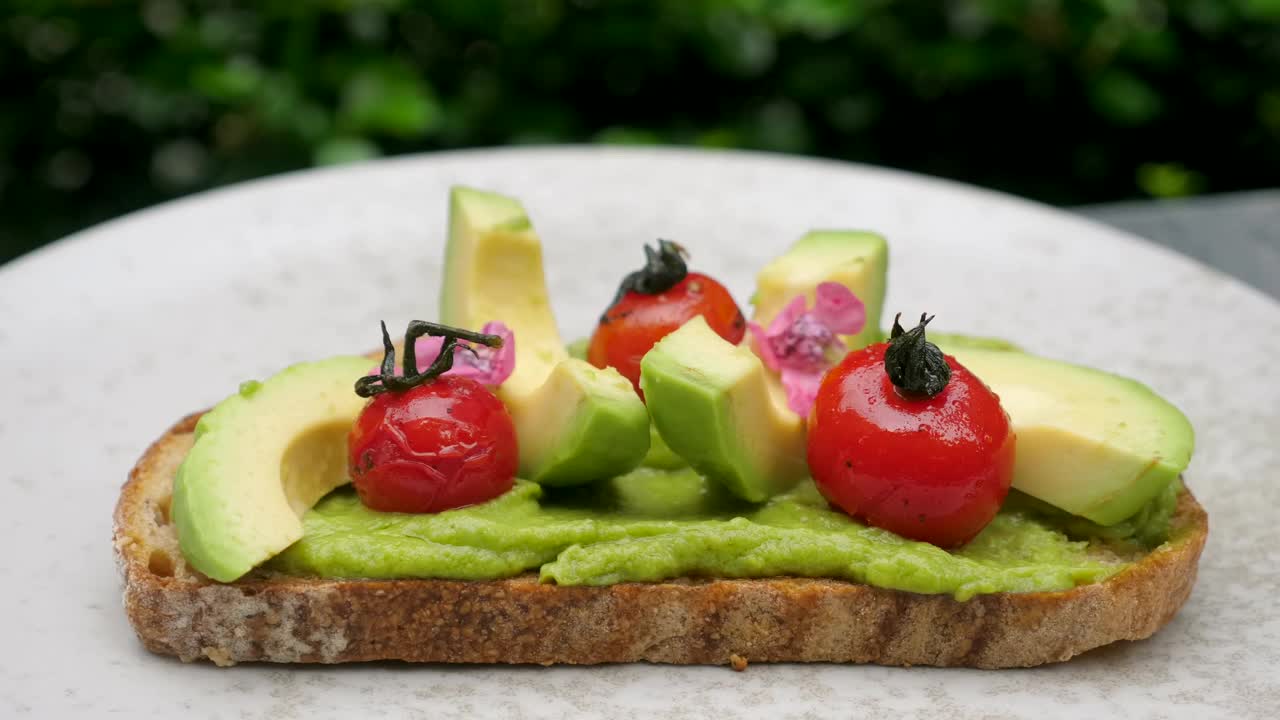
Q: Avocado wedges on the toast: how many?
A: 6